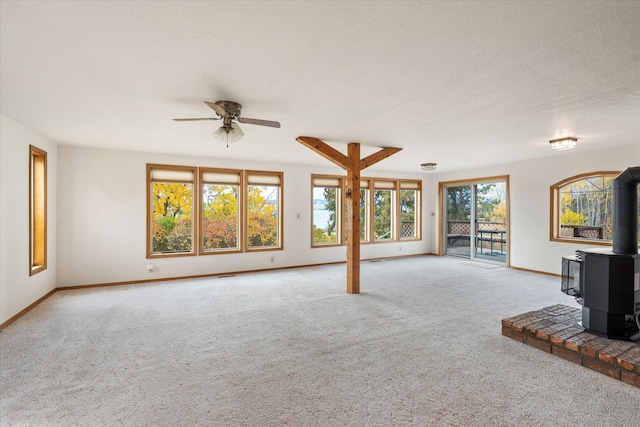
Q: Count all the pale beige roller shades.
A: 7